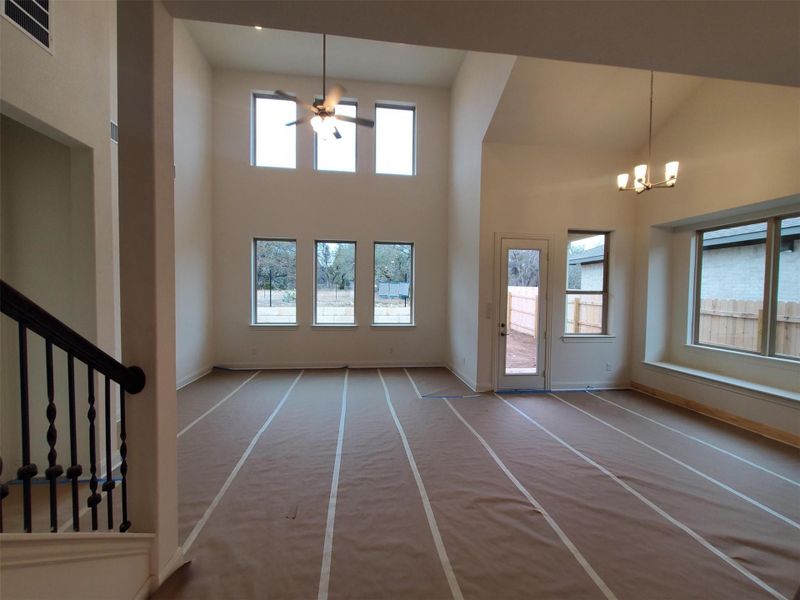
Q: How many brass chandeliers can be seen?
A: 1